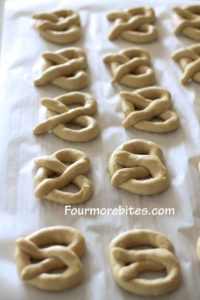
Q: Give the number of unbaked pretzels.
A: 12